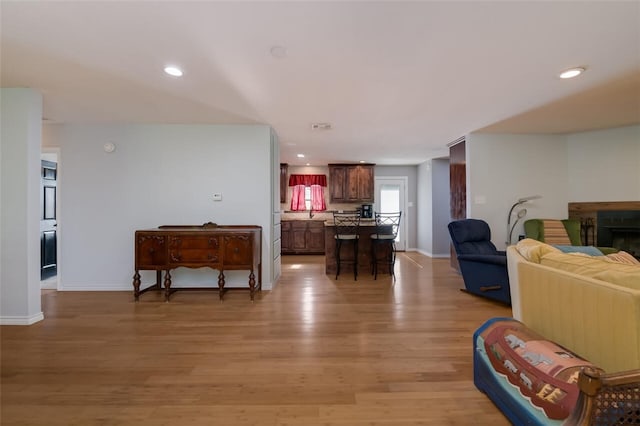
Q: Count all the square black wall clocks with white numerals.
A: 0